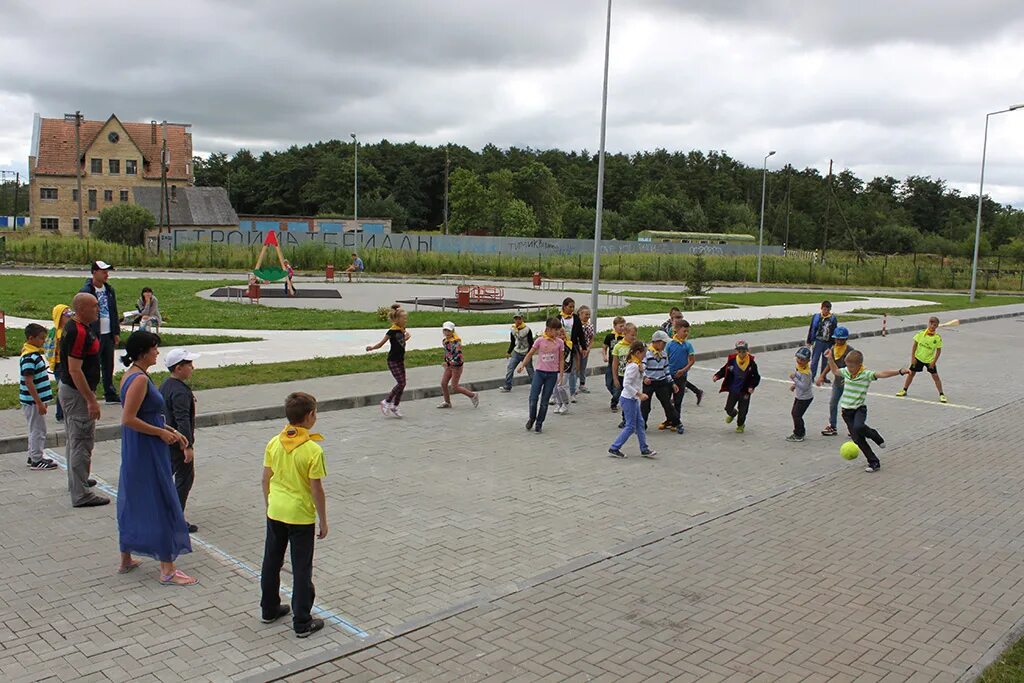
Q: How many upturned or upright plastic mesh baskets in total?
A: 0